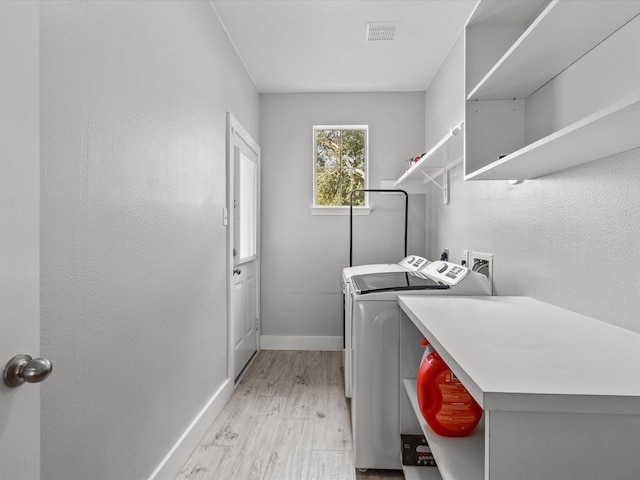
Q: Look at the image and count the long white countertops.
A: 1